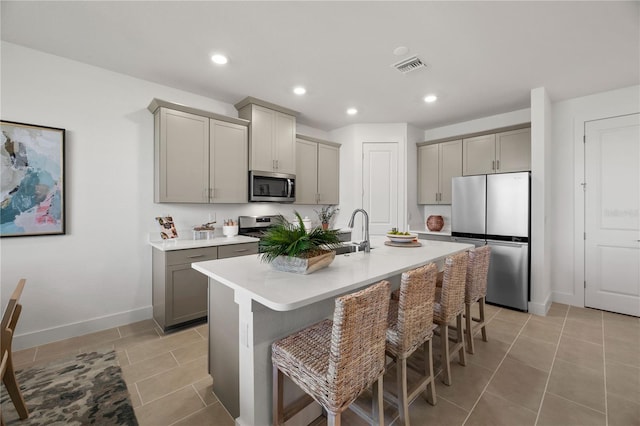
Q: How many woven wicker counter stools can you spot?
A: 4